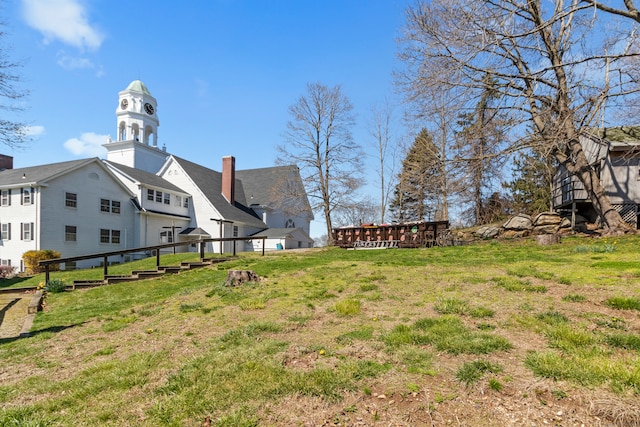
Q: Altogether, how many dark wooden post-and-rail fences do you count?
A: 1